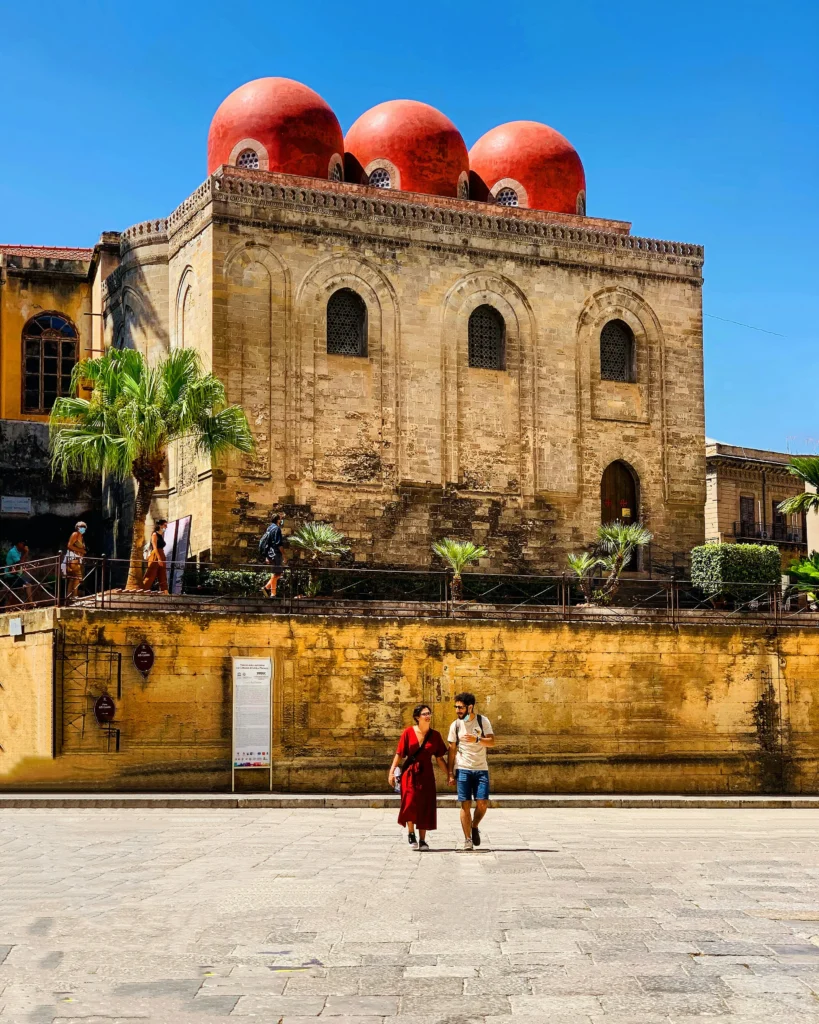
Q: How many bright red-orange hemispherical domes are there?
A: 3